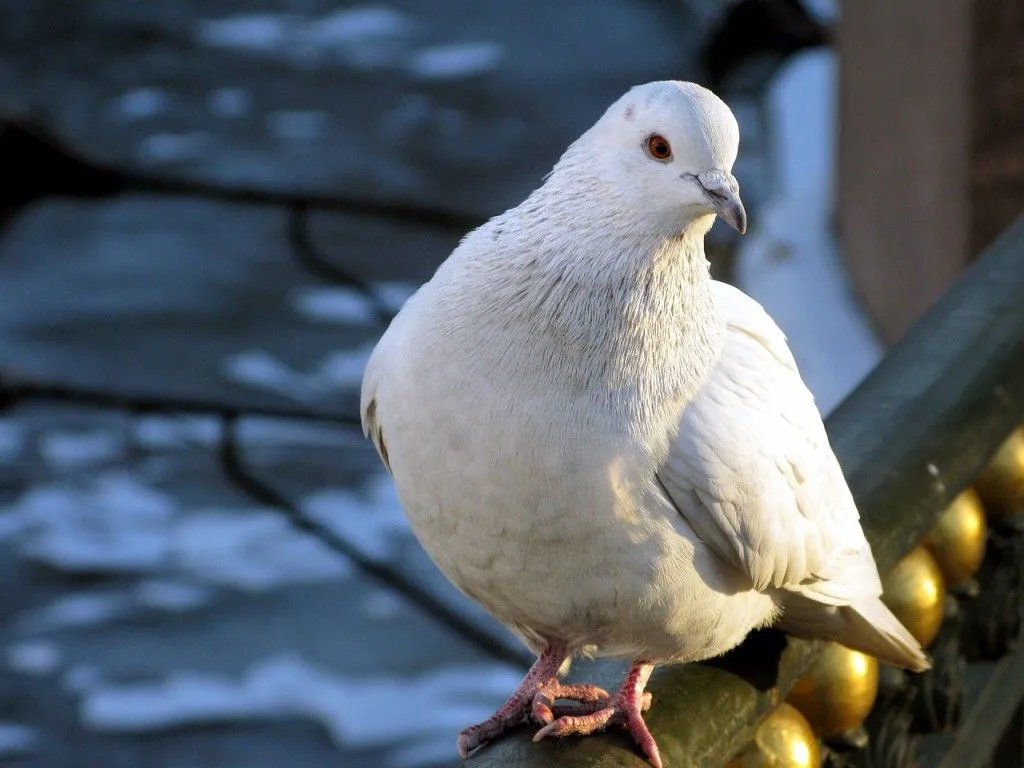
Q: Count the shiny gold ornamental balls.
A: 5